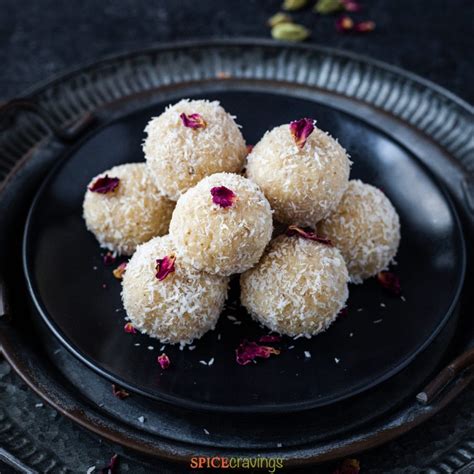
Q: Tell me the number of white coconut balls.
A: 7